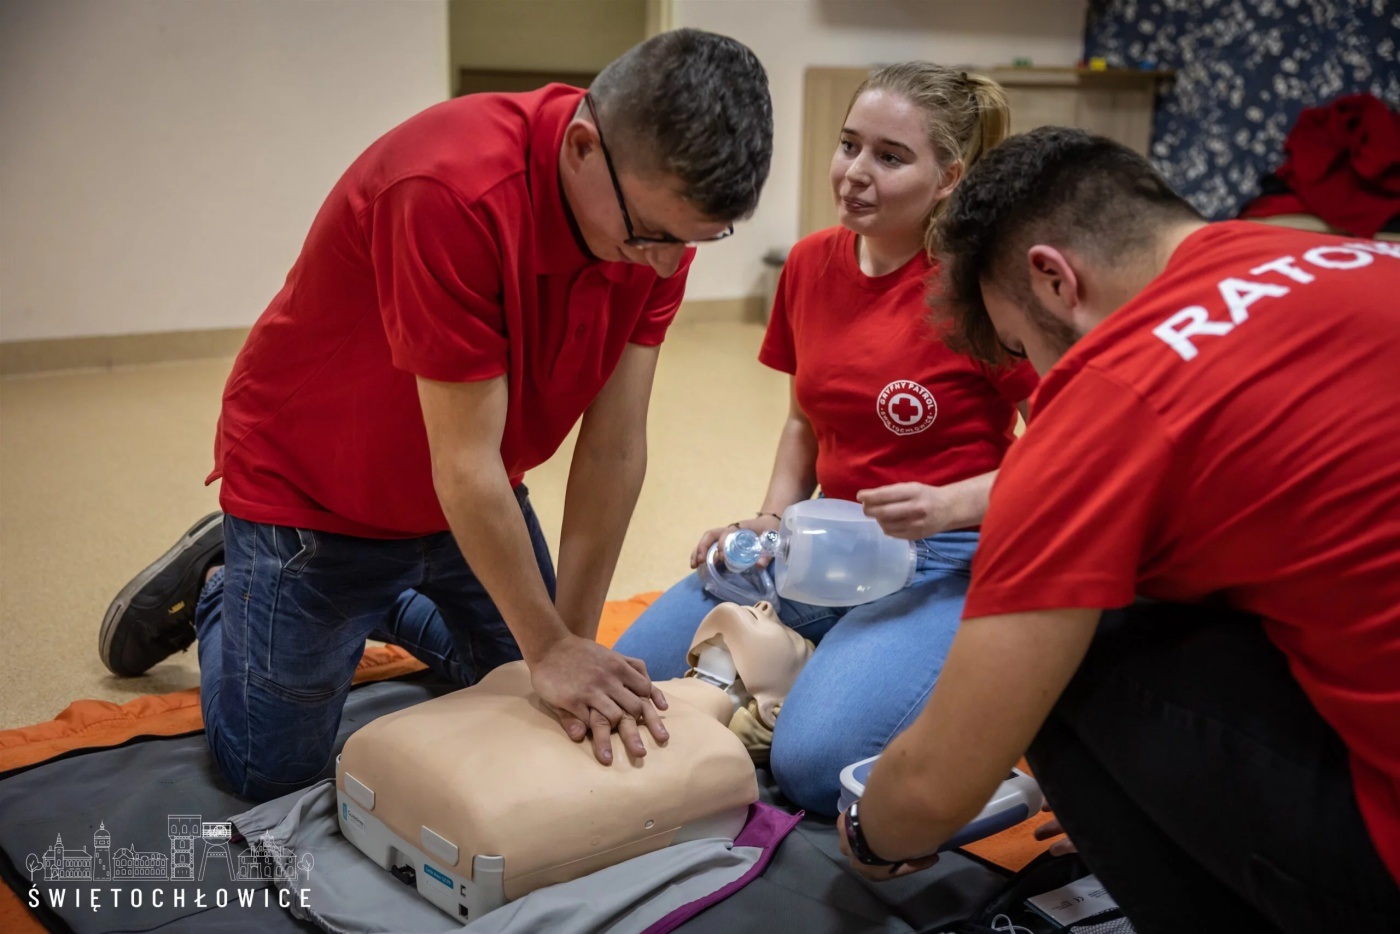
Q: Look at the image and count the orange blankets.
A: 1